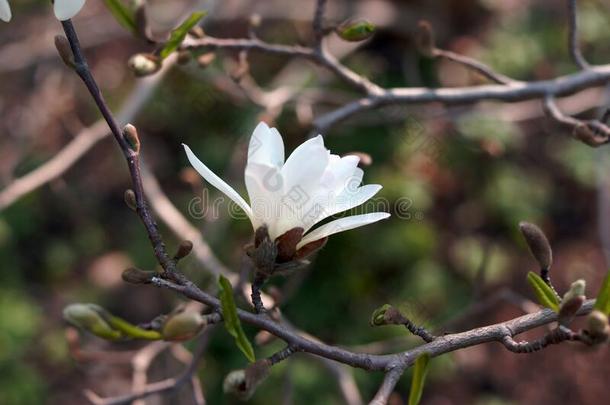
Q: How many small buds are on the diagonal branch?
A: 5